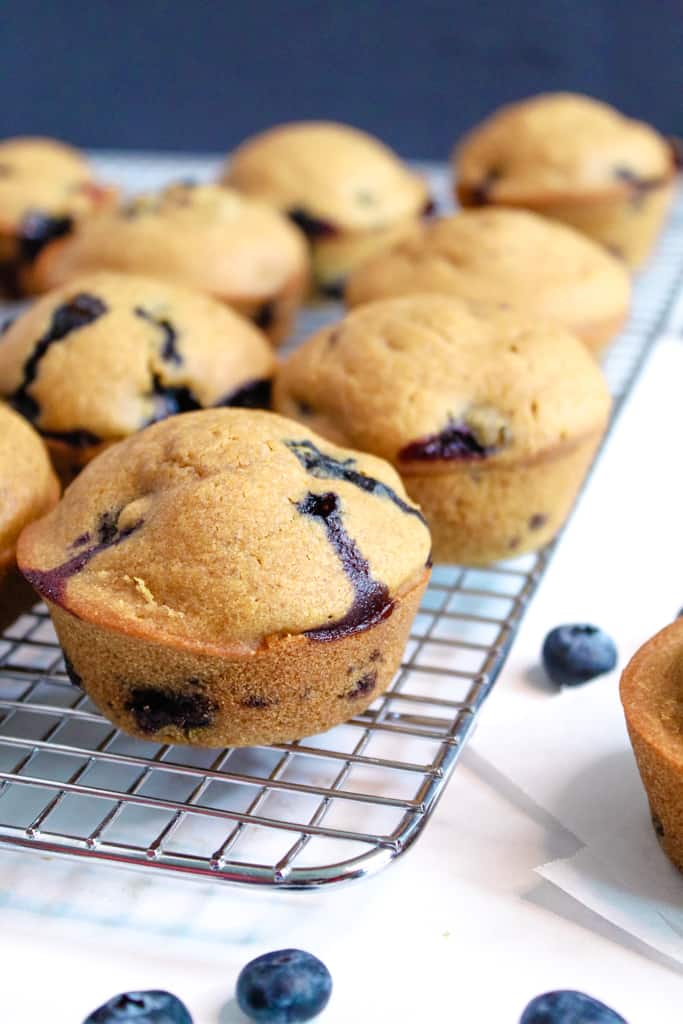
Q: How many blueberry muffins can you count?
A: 10